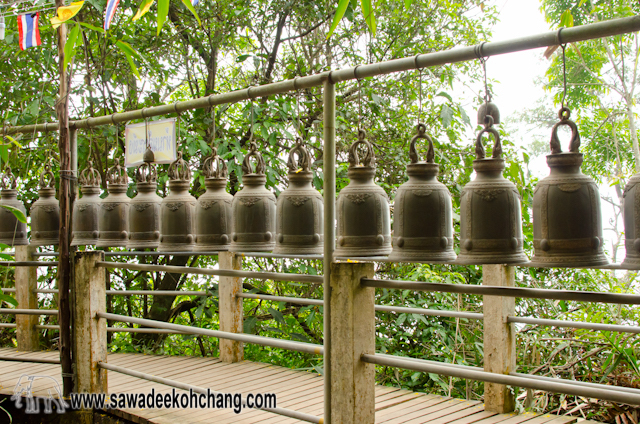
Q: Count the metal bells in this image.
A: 14